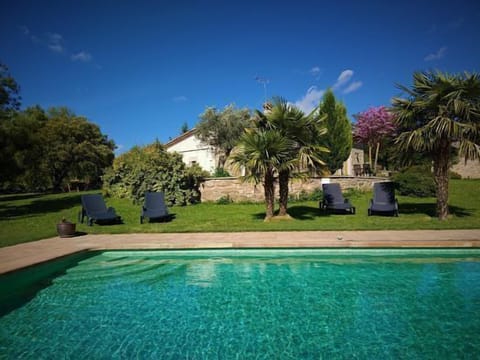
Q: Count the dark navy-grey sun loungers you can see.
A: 4